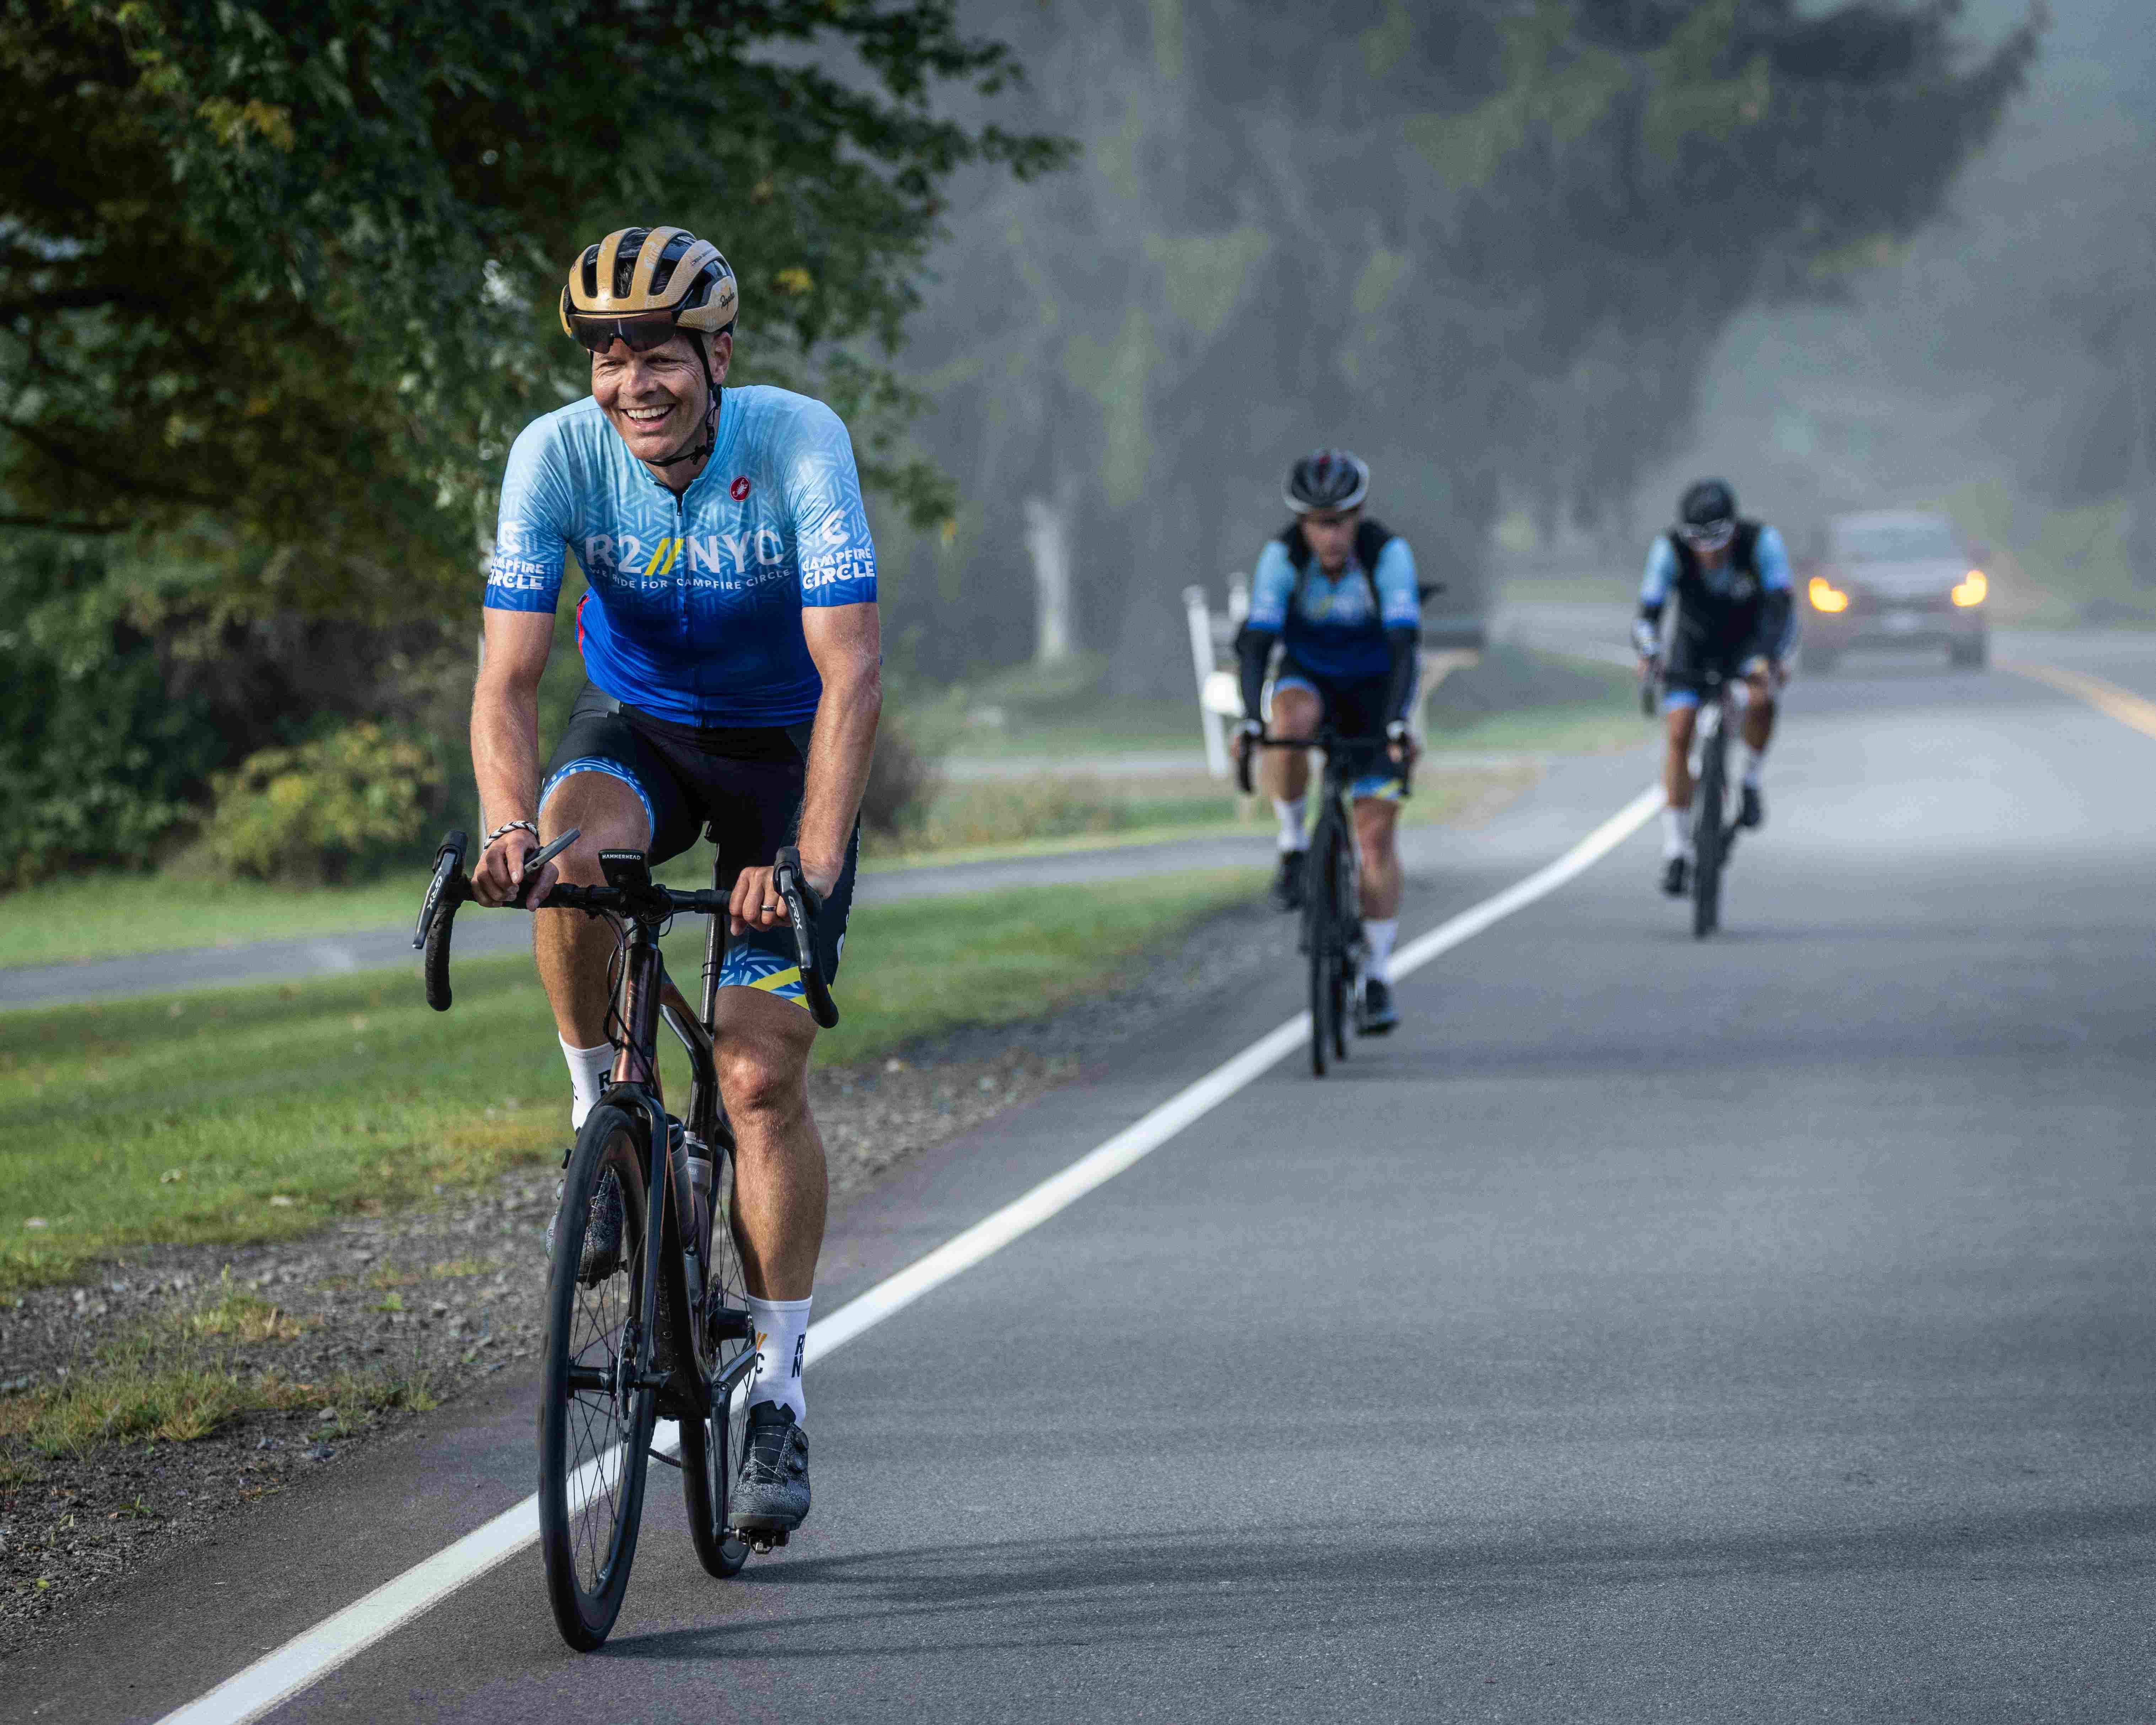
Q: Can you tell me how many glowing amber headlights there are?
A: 2